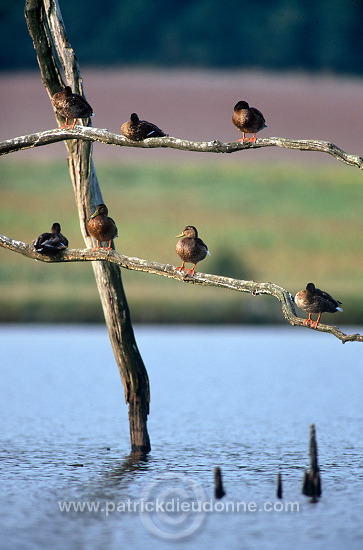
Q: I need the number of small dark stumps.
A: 3